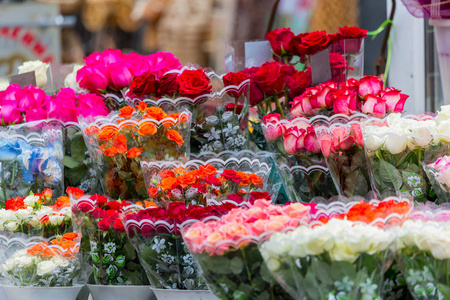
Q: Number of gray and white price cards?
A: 3